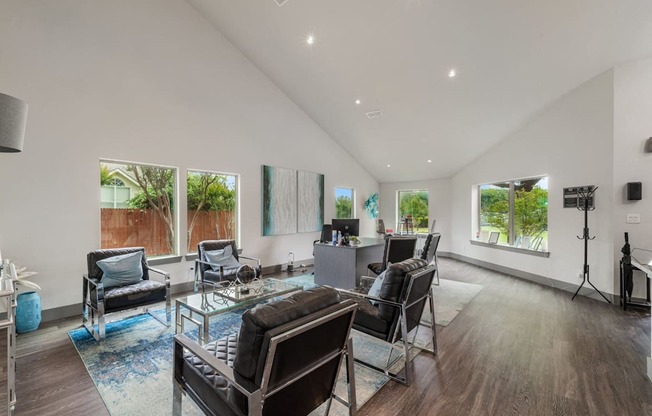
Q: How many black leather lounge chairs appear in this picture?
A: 4